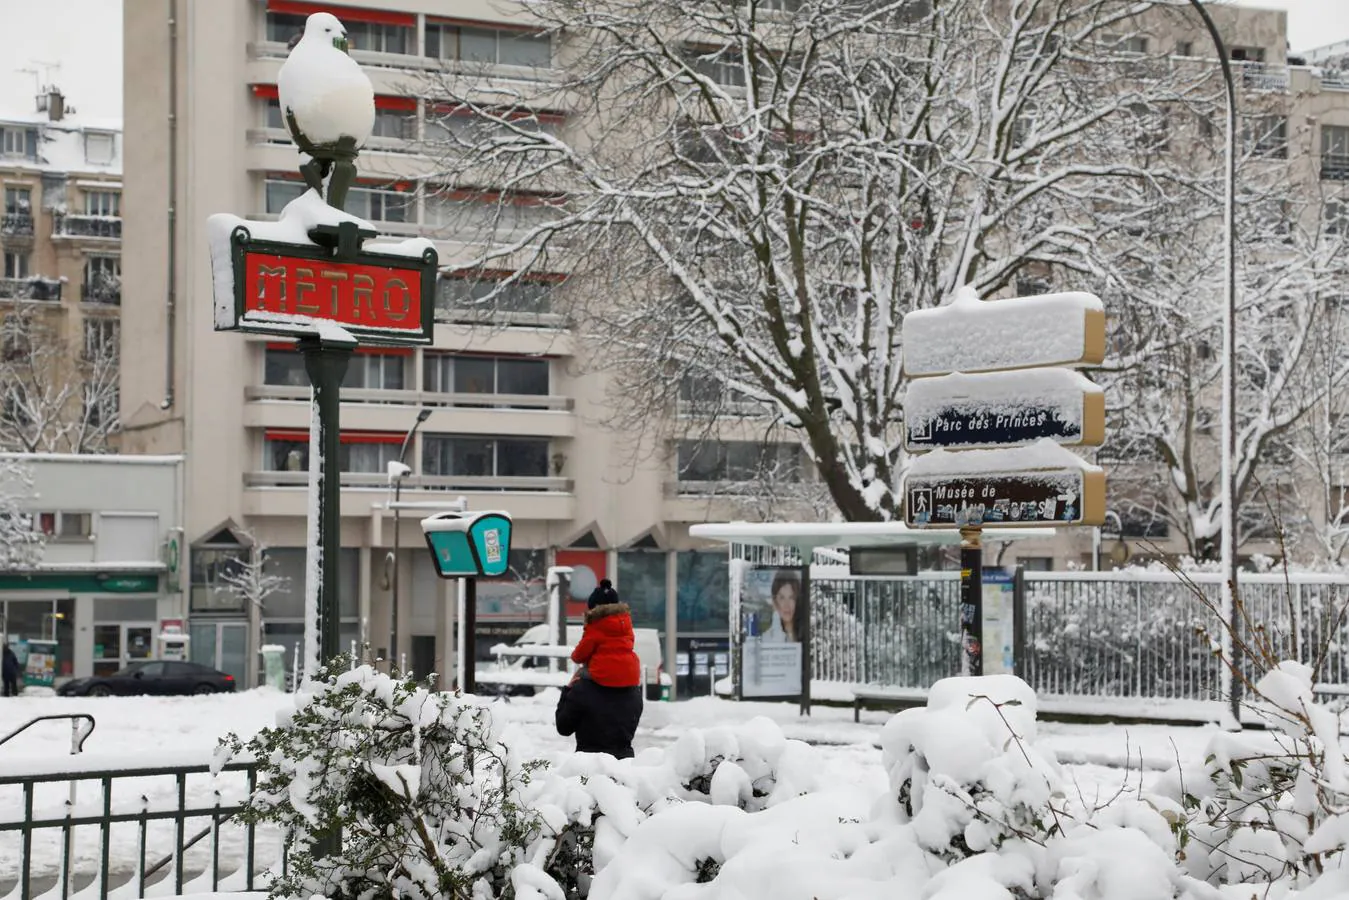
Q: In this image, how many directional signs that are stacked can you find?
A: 3